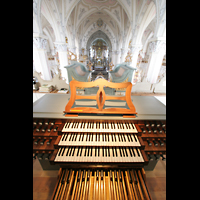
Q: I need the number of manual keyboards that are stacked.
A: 3